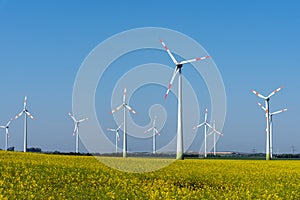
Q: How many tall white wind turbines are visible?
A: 11